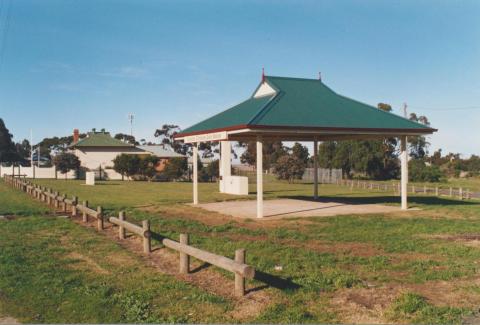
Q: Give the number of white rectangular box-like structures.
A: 2